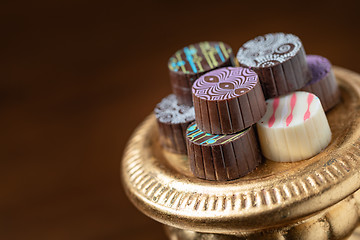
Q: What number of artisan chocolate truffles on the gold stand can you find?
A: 7